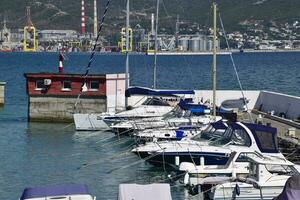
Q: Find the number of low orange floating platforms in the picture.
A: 0